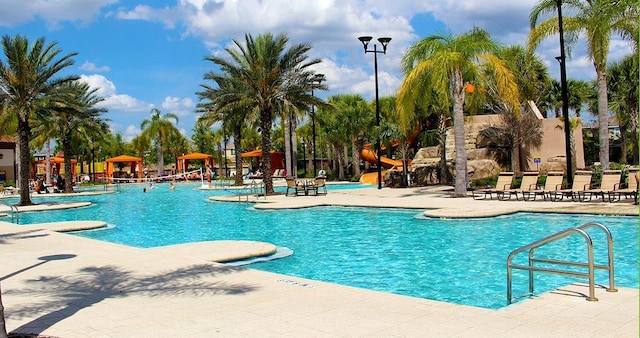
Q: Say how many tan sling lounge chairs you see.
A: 6